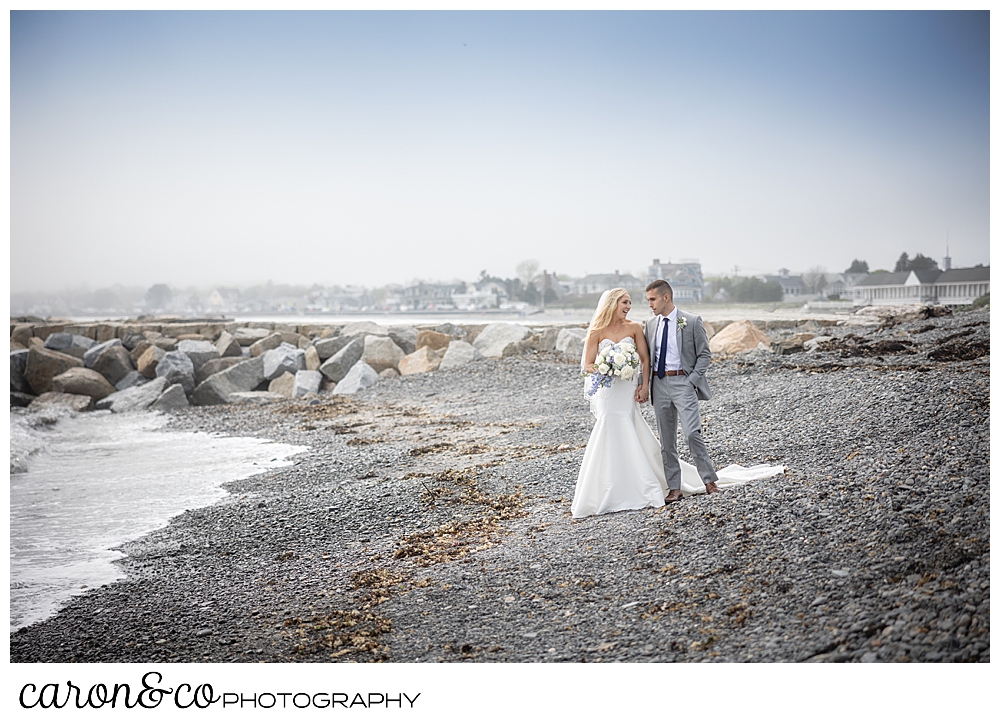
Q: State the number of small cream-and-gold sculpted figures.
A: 0